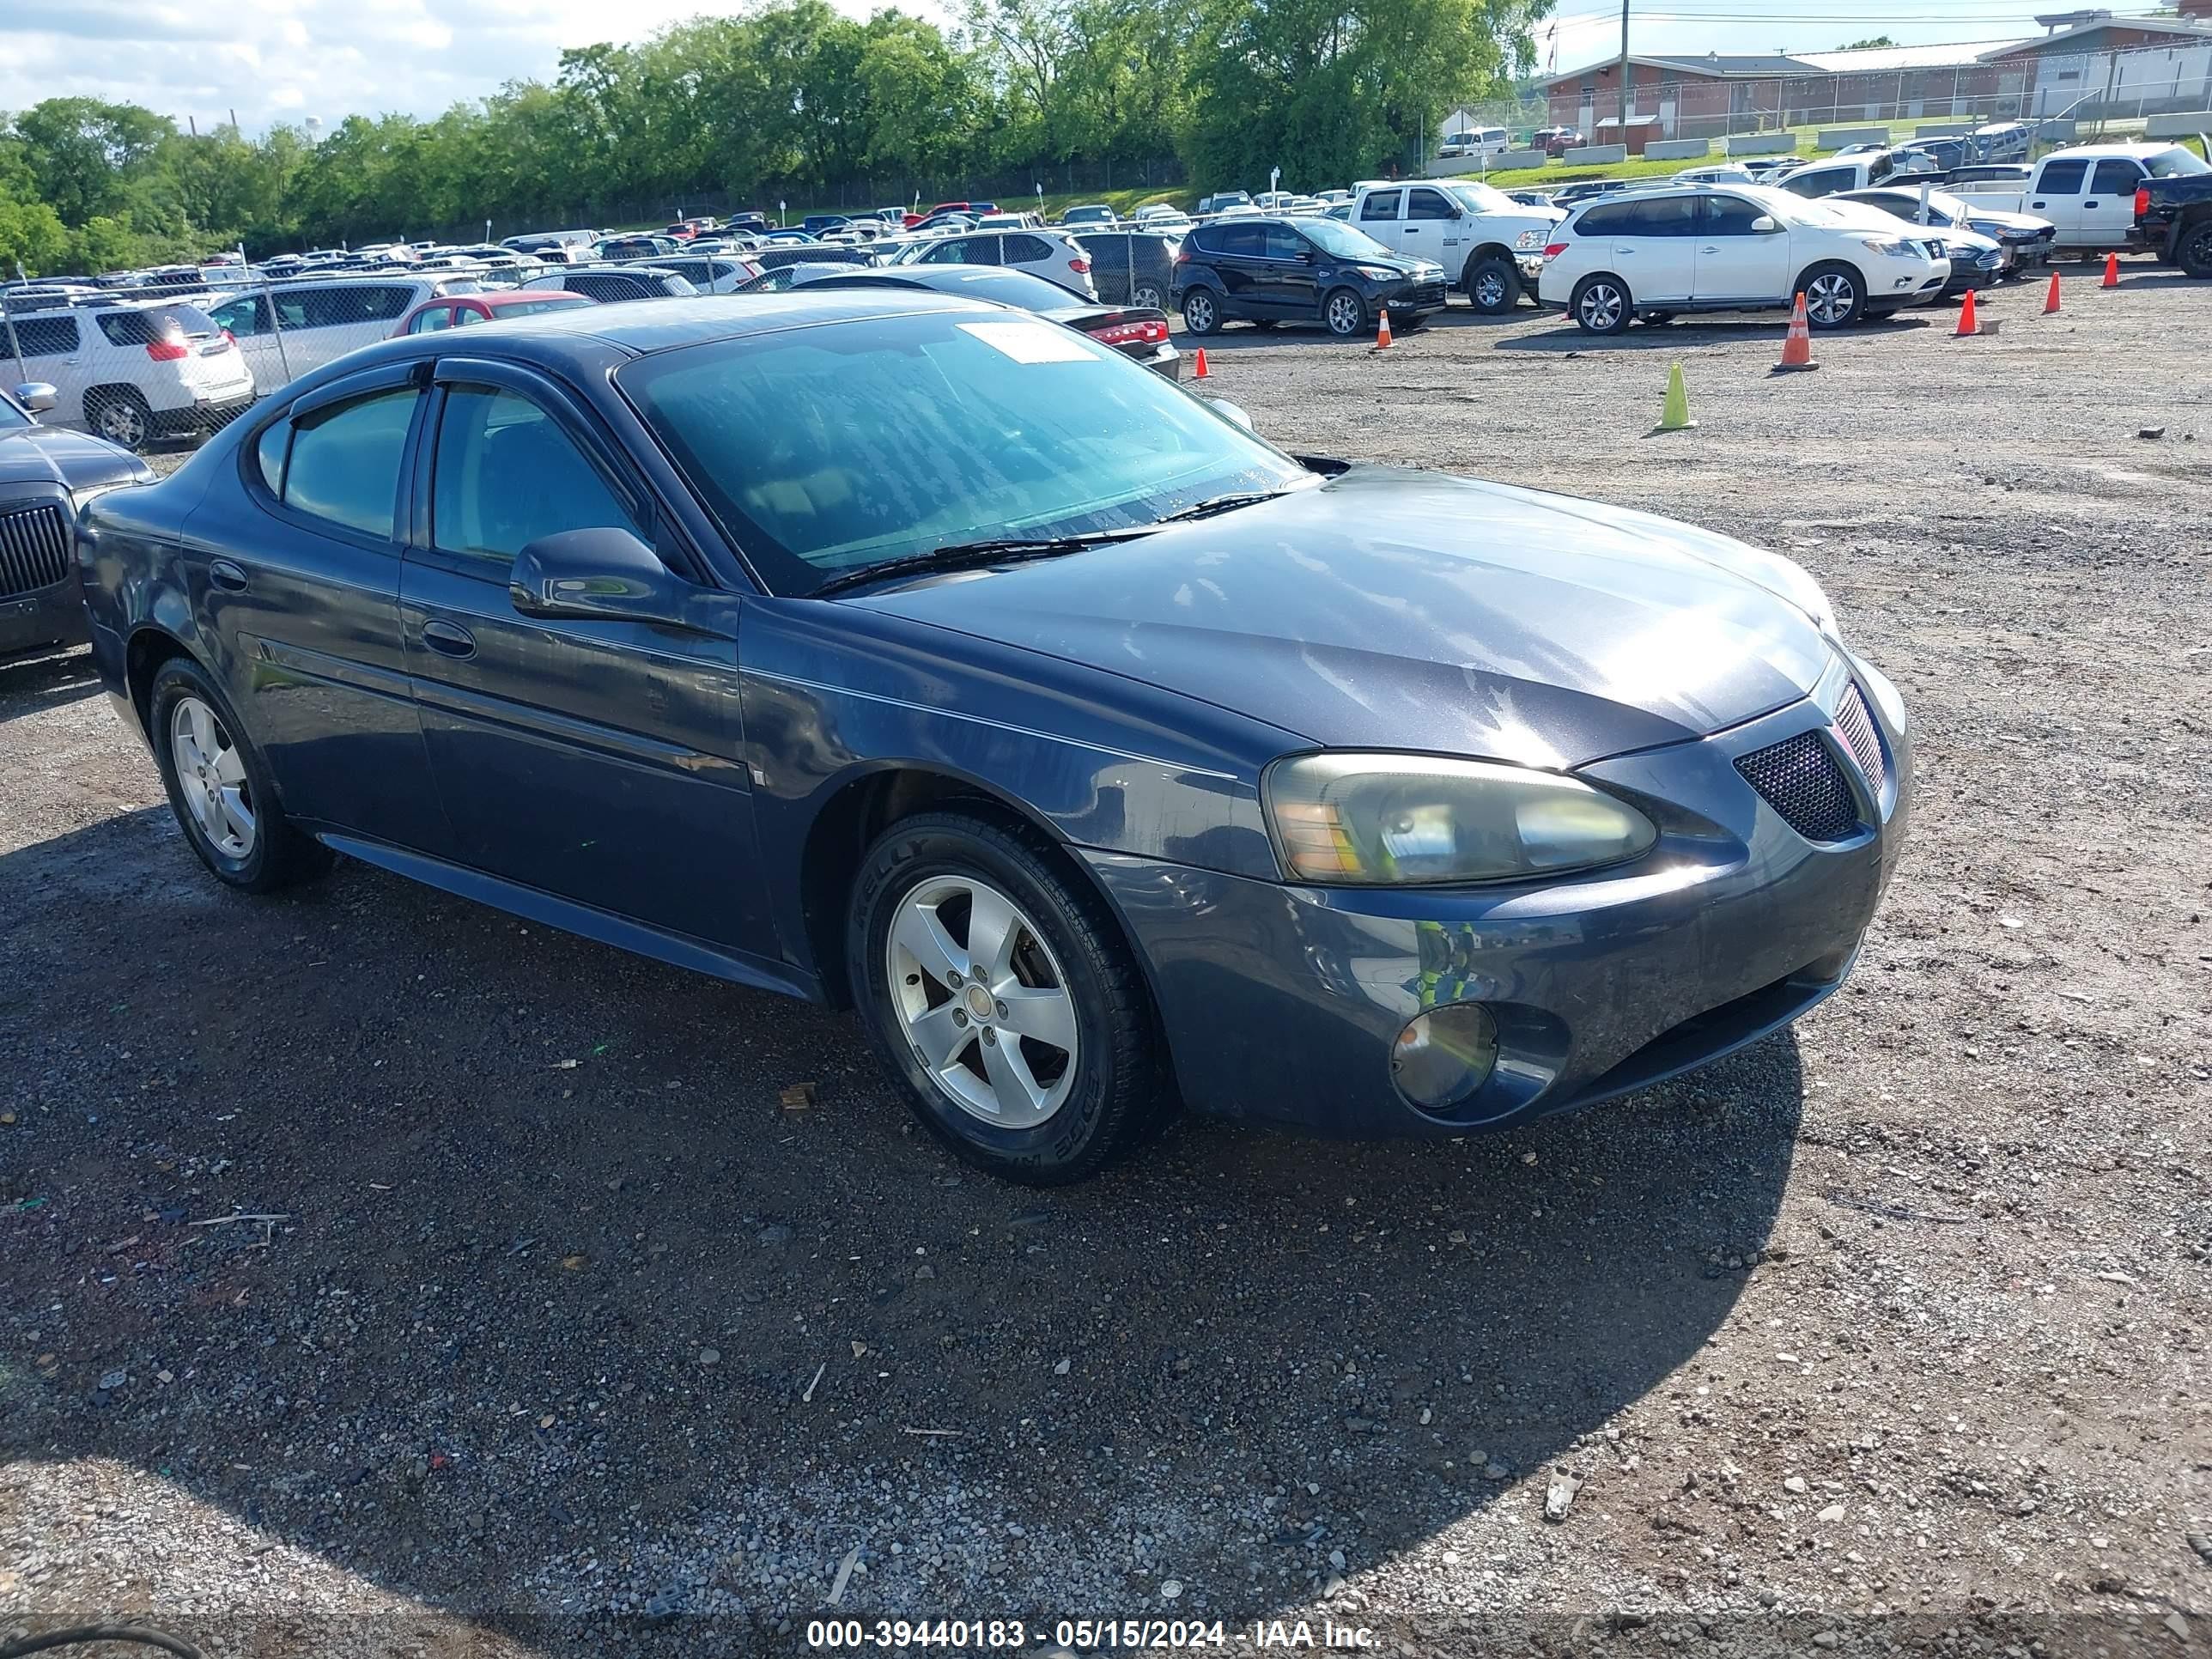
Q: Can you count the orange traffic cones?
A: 6